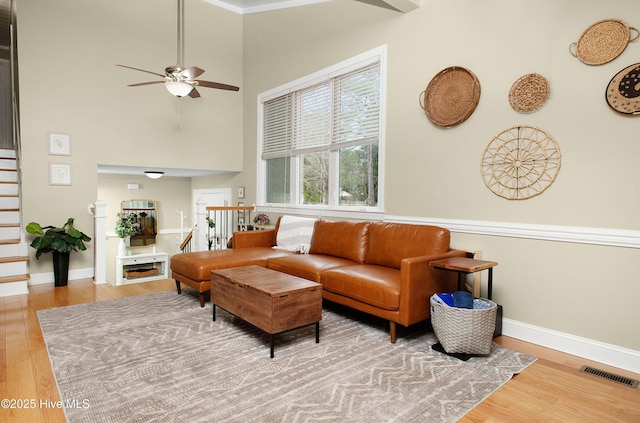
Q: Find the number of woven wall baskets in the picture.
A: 5